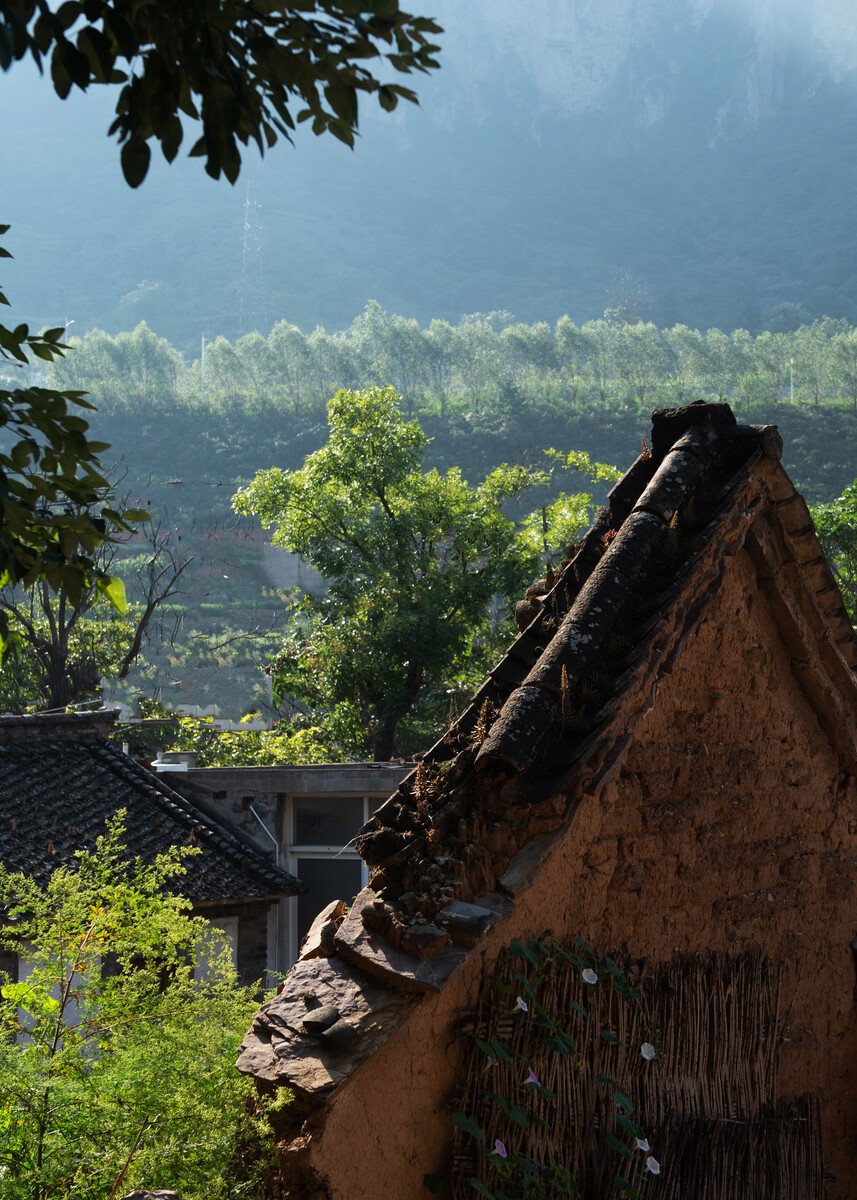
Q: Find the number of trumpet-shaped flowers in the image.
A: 7